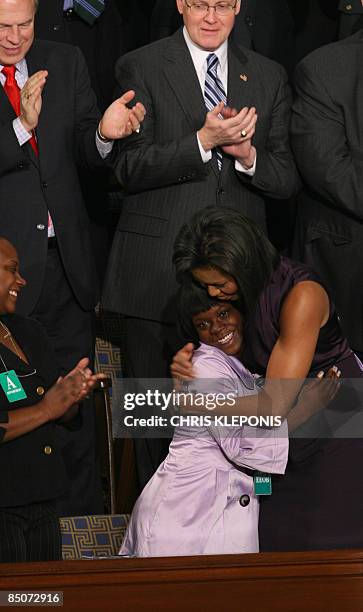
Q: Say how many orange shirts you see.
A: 0